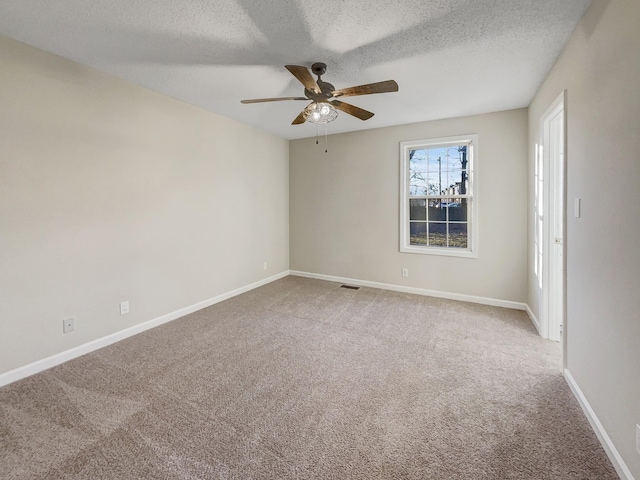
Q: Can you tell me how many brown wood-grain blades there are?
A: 5